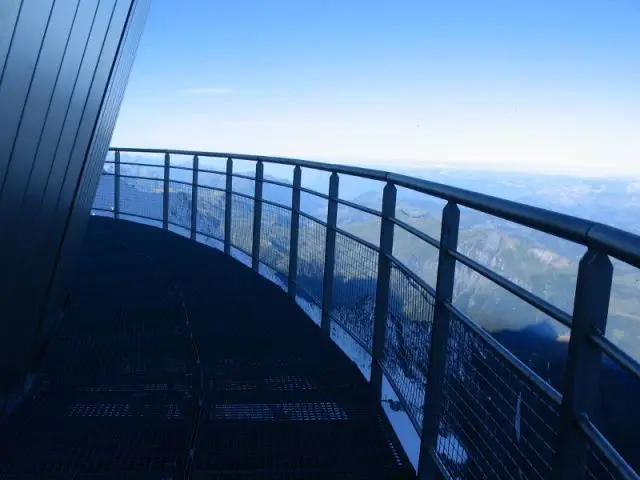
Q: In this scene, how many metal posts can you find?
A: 10